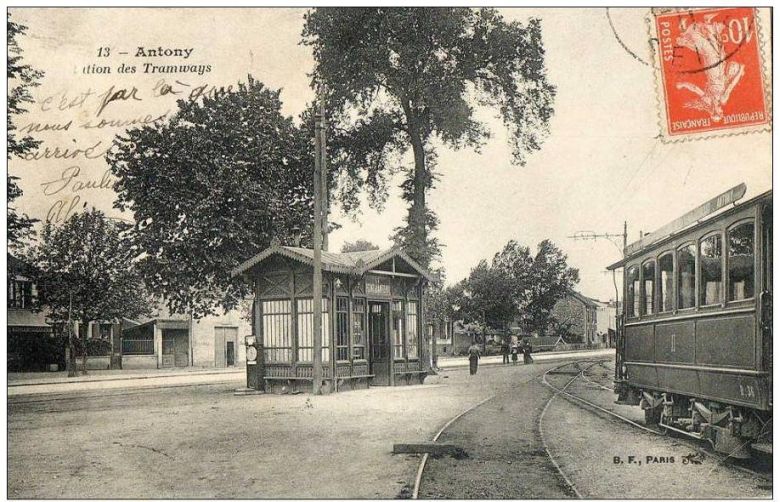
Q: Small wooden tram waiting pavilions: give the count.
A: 1